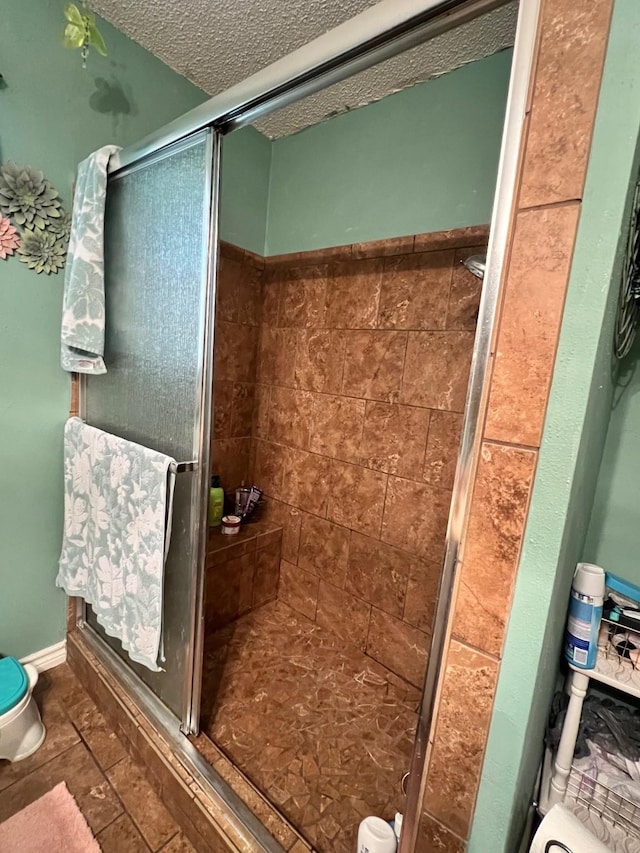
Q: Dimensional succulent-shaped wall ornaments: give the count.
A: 4